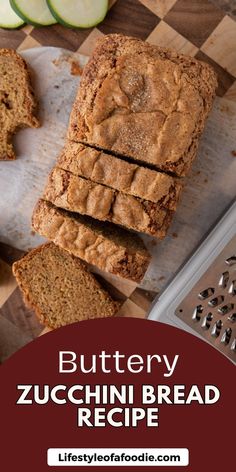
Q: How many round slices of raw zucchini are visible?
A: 3